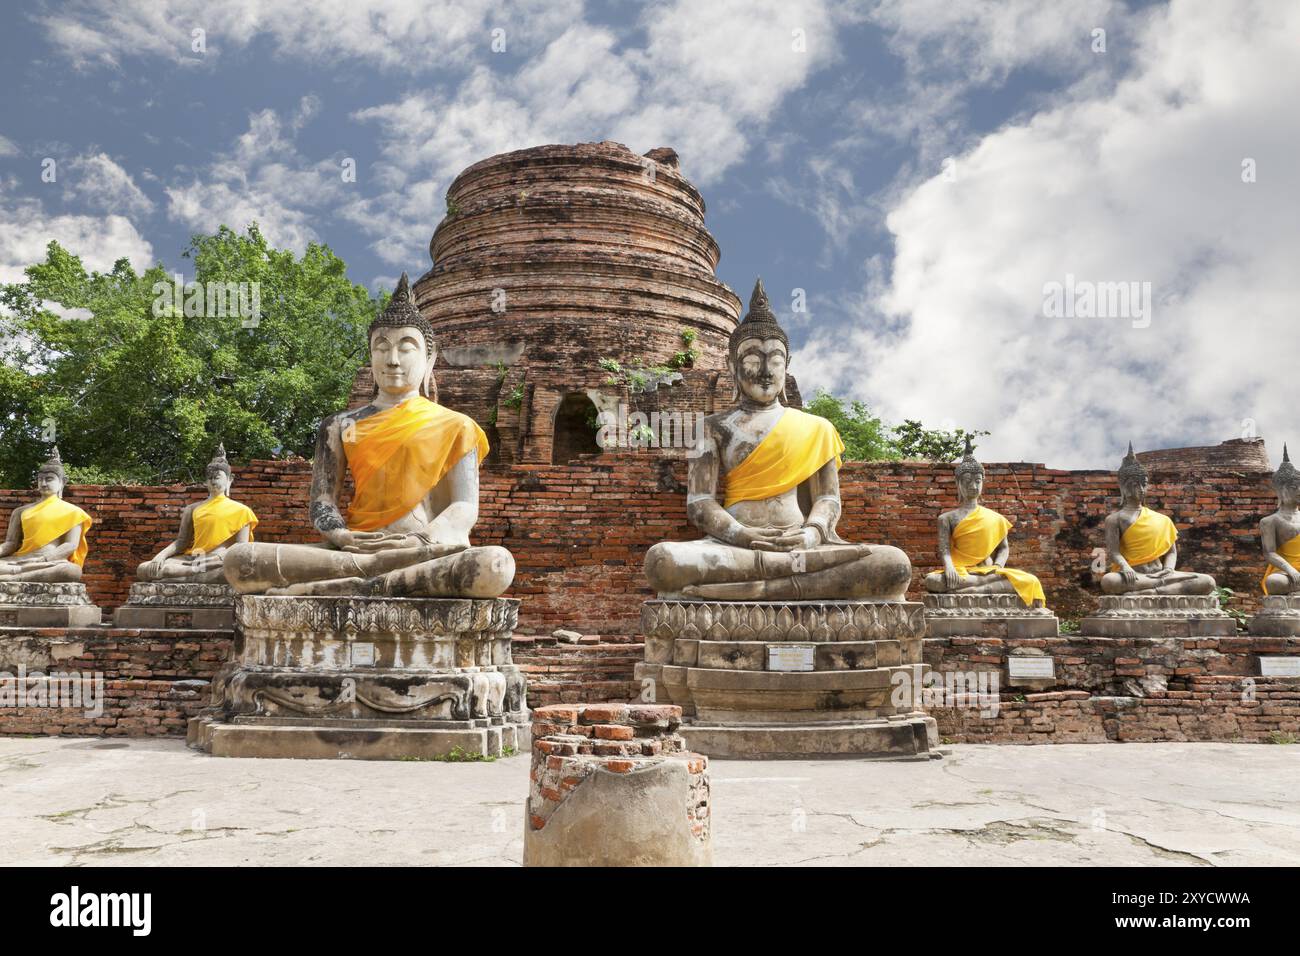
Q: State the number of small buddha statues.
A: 5